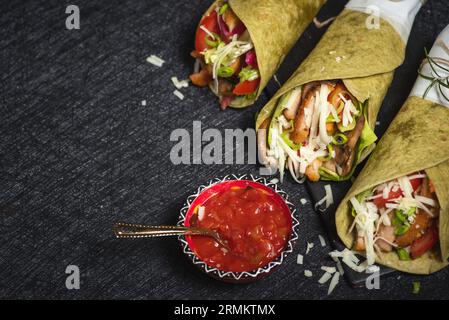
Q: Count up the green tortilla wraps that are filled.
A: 3